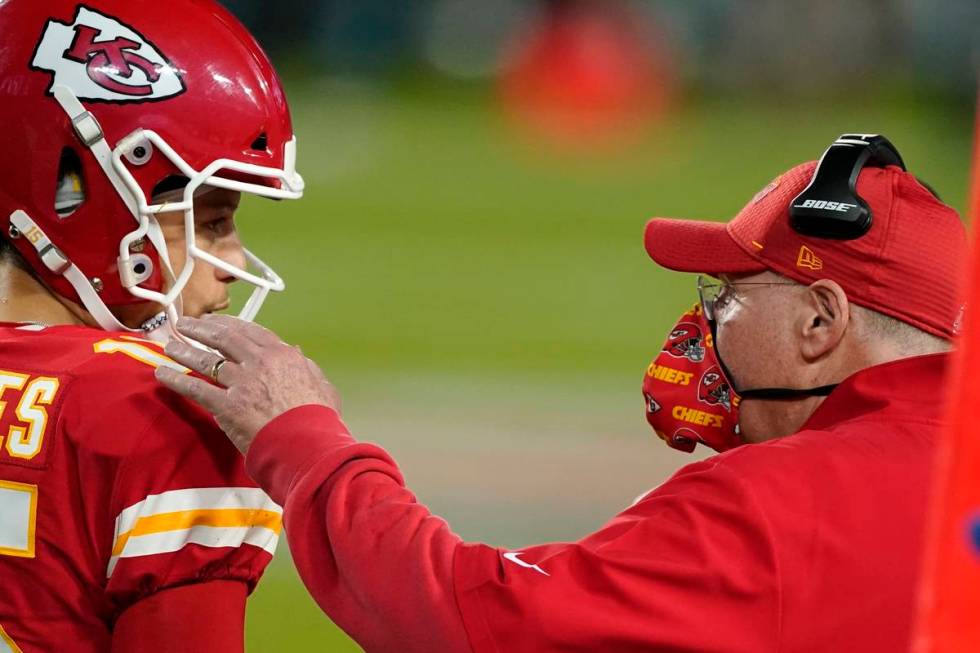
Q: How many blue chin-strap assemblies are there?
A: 0